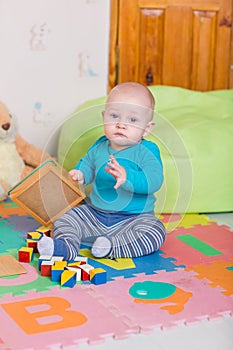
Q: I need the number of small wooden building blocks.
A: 15